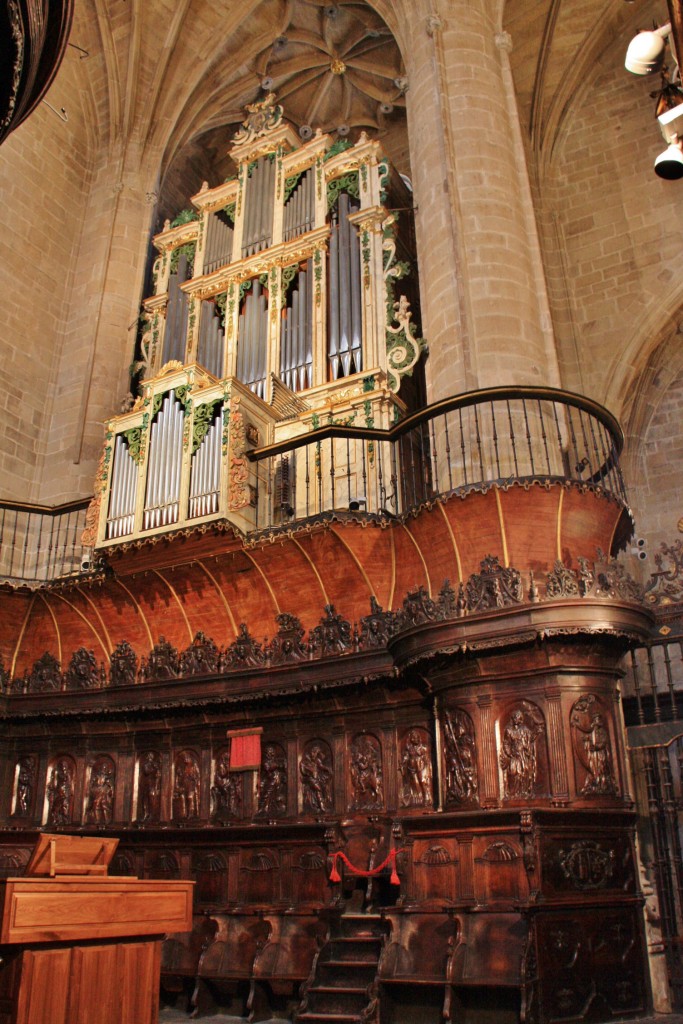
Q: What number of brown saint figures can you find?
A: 13